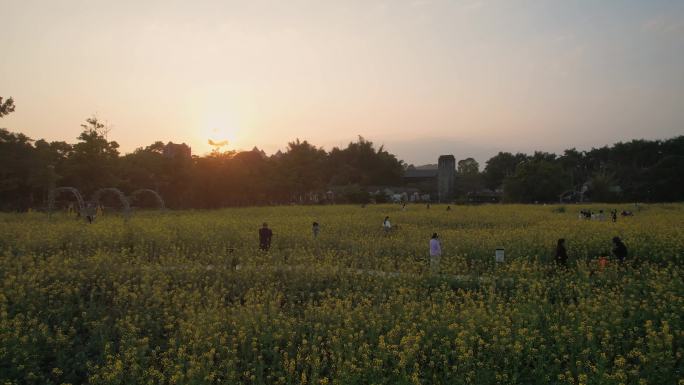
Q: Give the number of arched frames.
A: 3